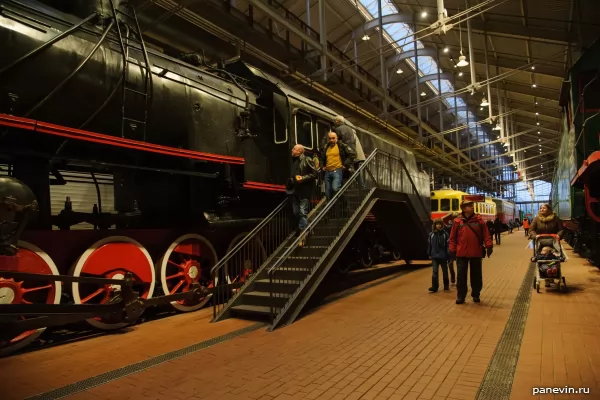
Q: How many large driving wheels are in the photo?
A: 4